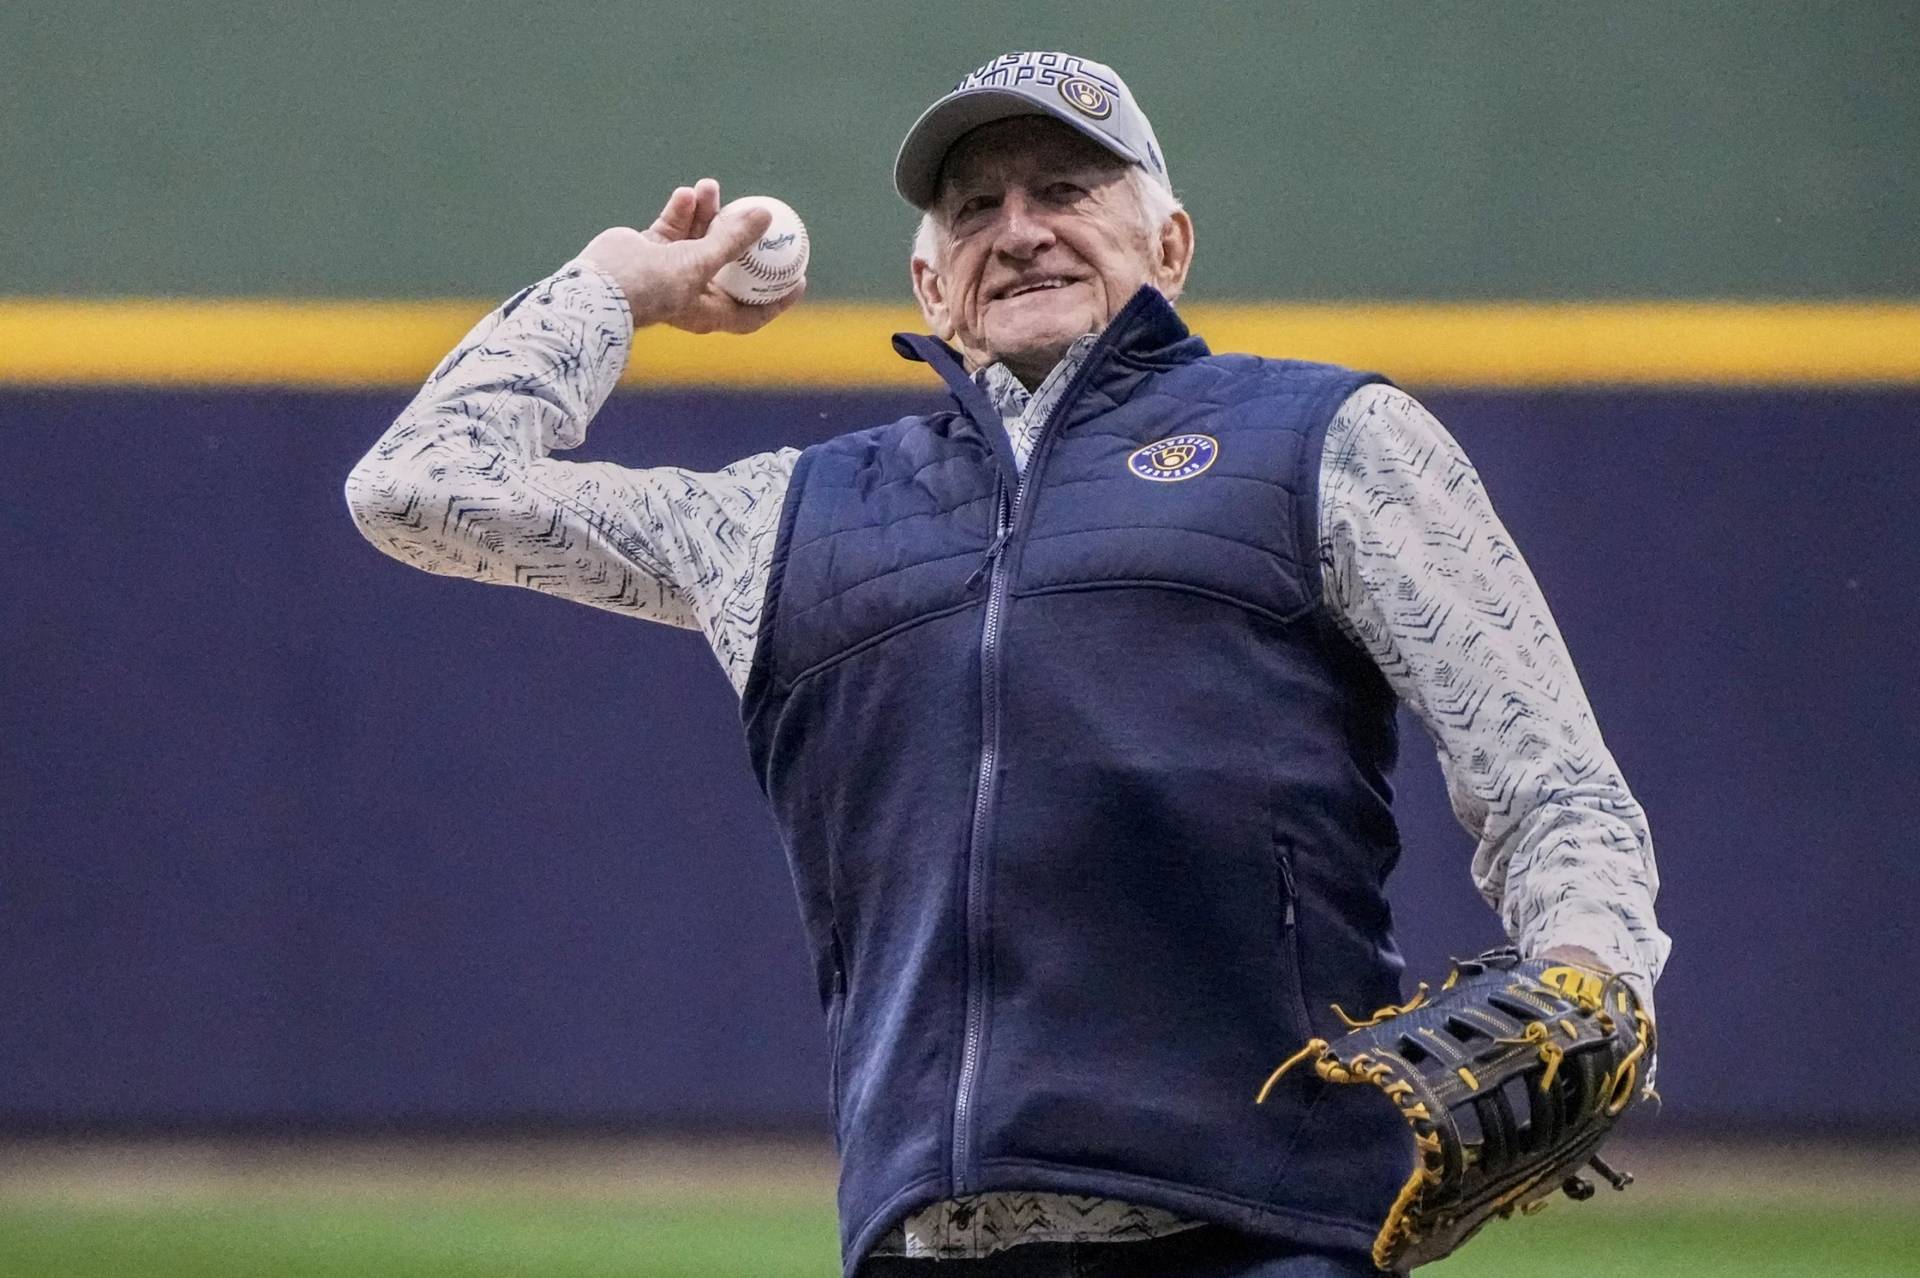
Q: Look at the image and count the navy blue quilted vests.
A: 1